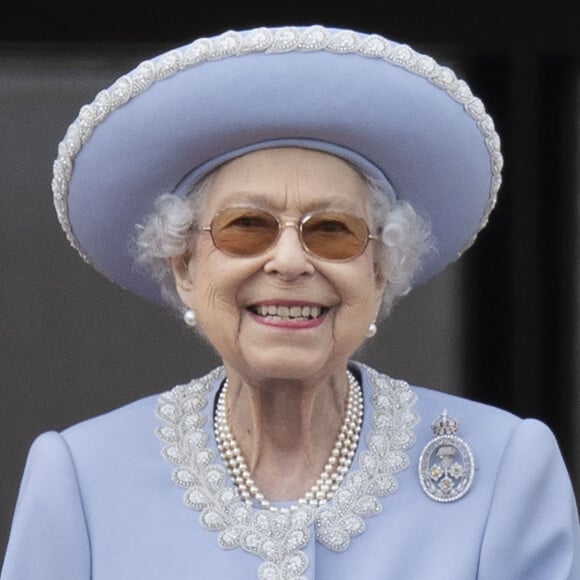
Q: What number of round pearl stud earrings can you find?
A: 2